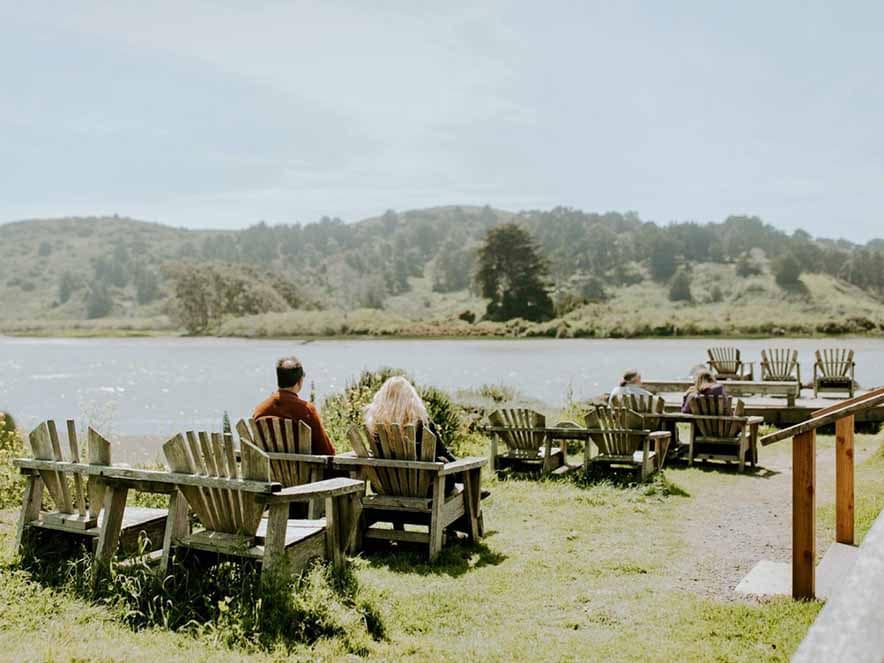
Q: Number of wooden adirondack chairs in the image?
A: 11